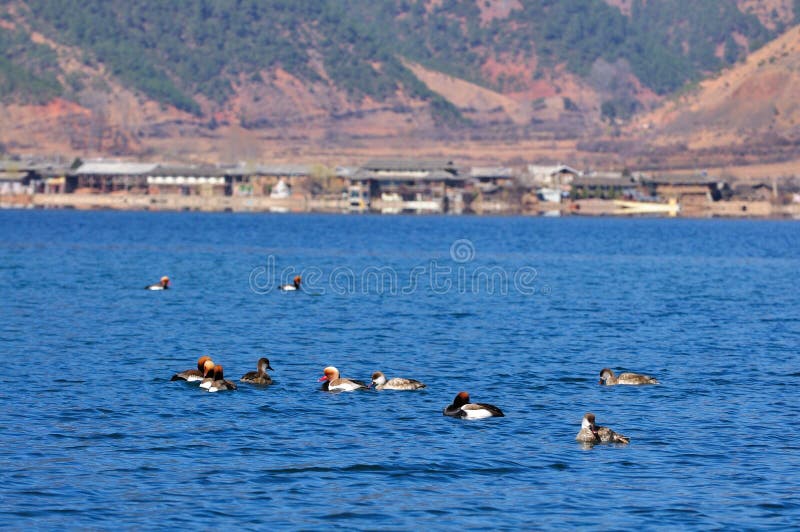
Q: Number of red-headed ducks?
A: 7